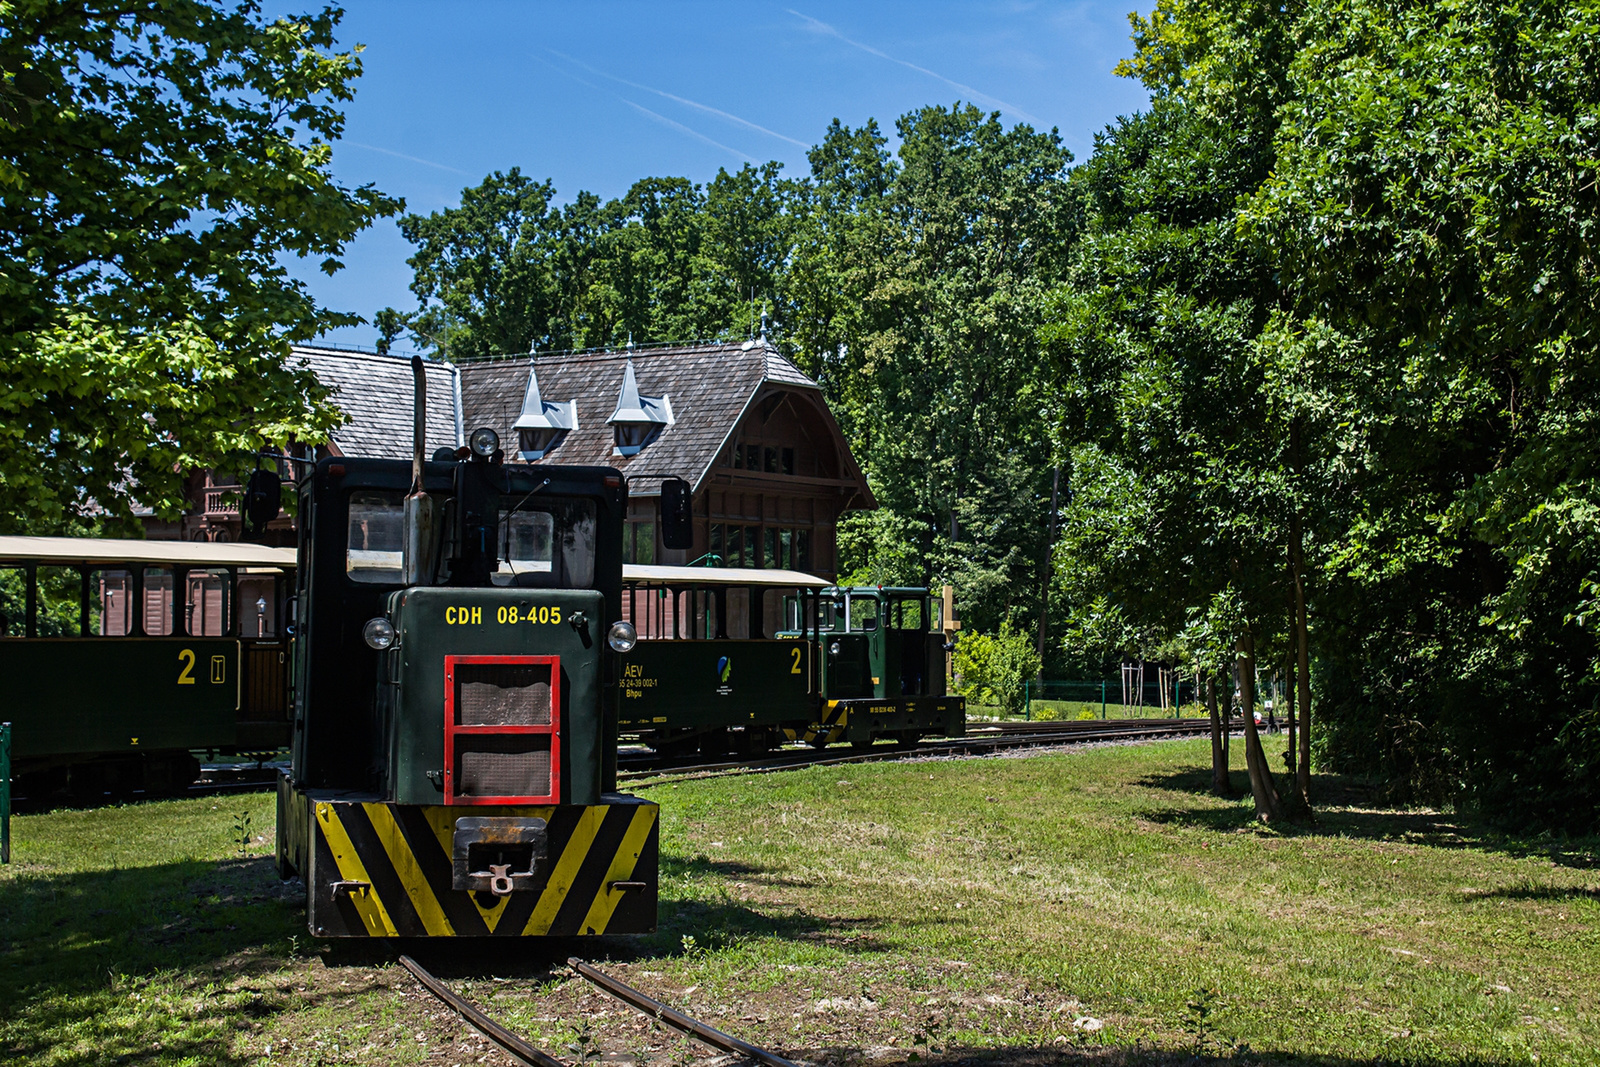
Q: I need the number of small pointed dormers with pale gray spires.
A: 2